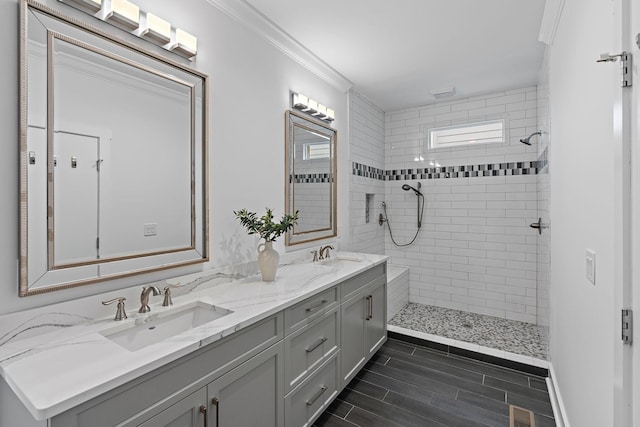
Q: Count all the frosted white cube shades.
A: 8